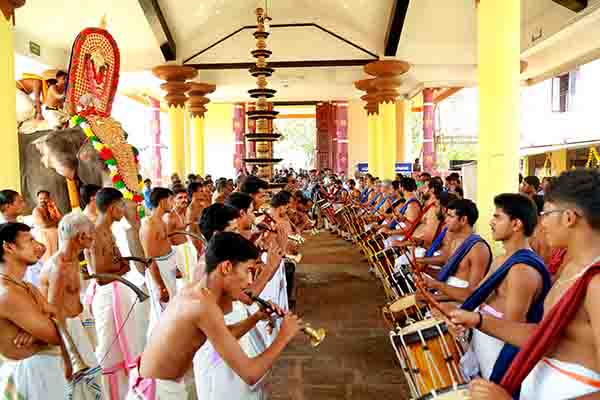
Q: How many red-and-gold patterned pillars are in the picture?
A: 4